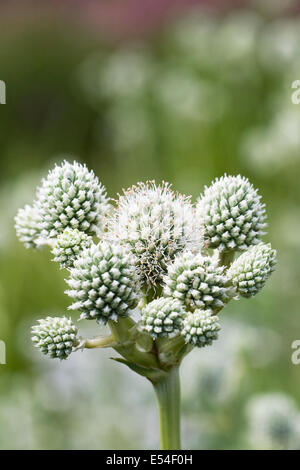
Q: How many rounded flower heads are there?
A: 11